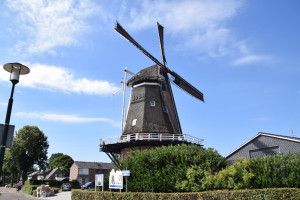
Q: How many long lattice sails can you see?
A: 4